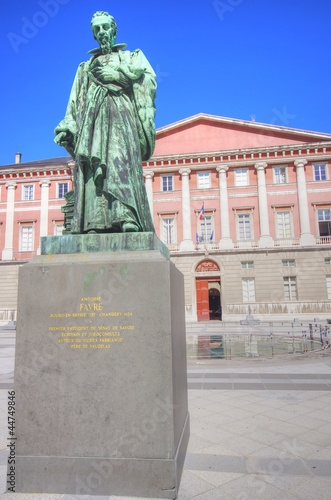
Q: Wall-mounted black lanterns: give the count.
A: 0